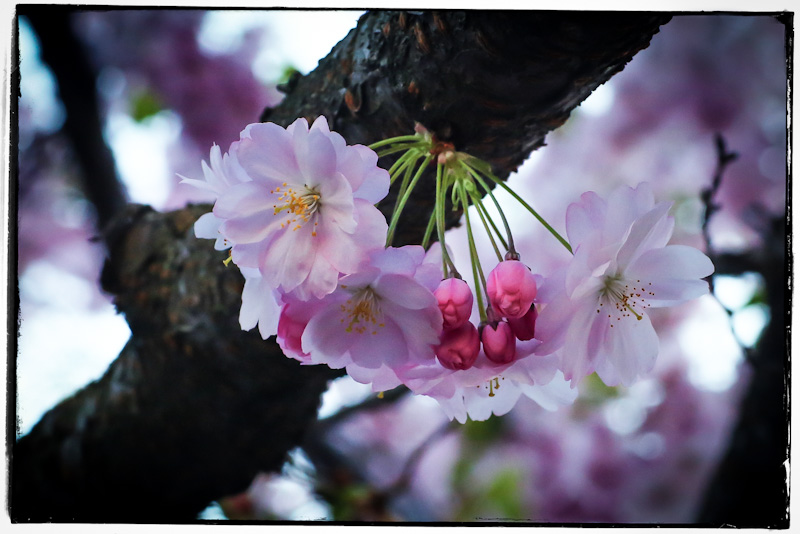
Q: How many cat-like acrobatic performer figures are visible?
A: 0